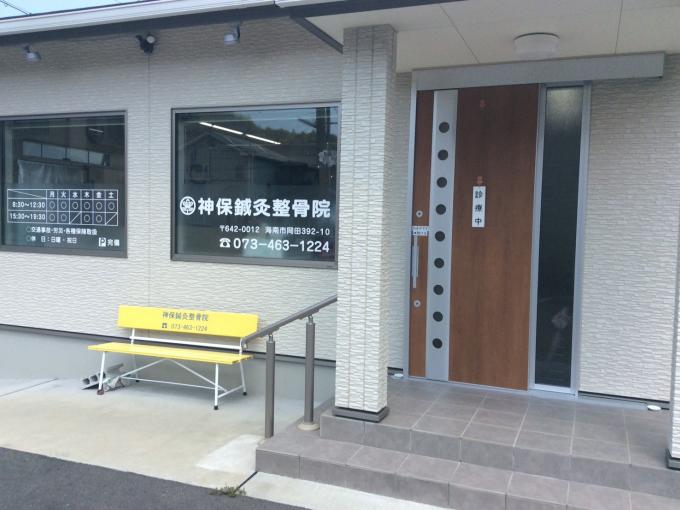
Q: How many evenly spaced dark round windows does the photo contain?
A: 9